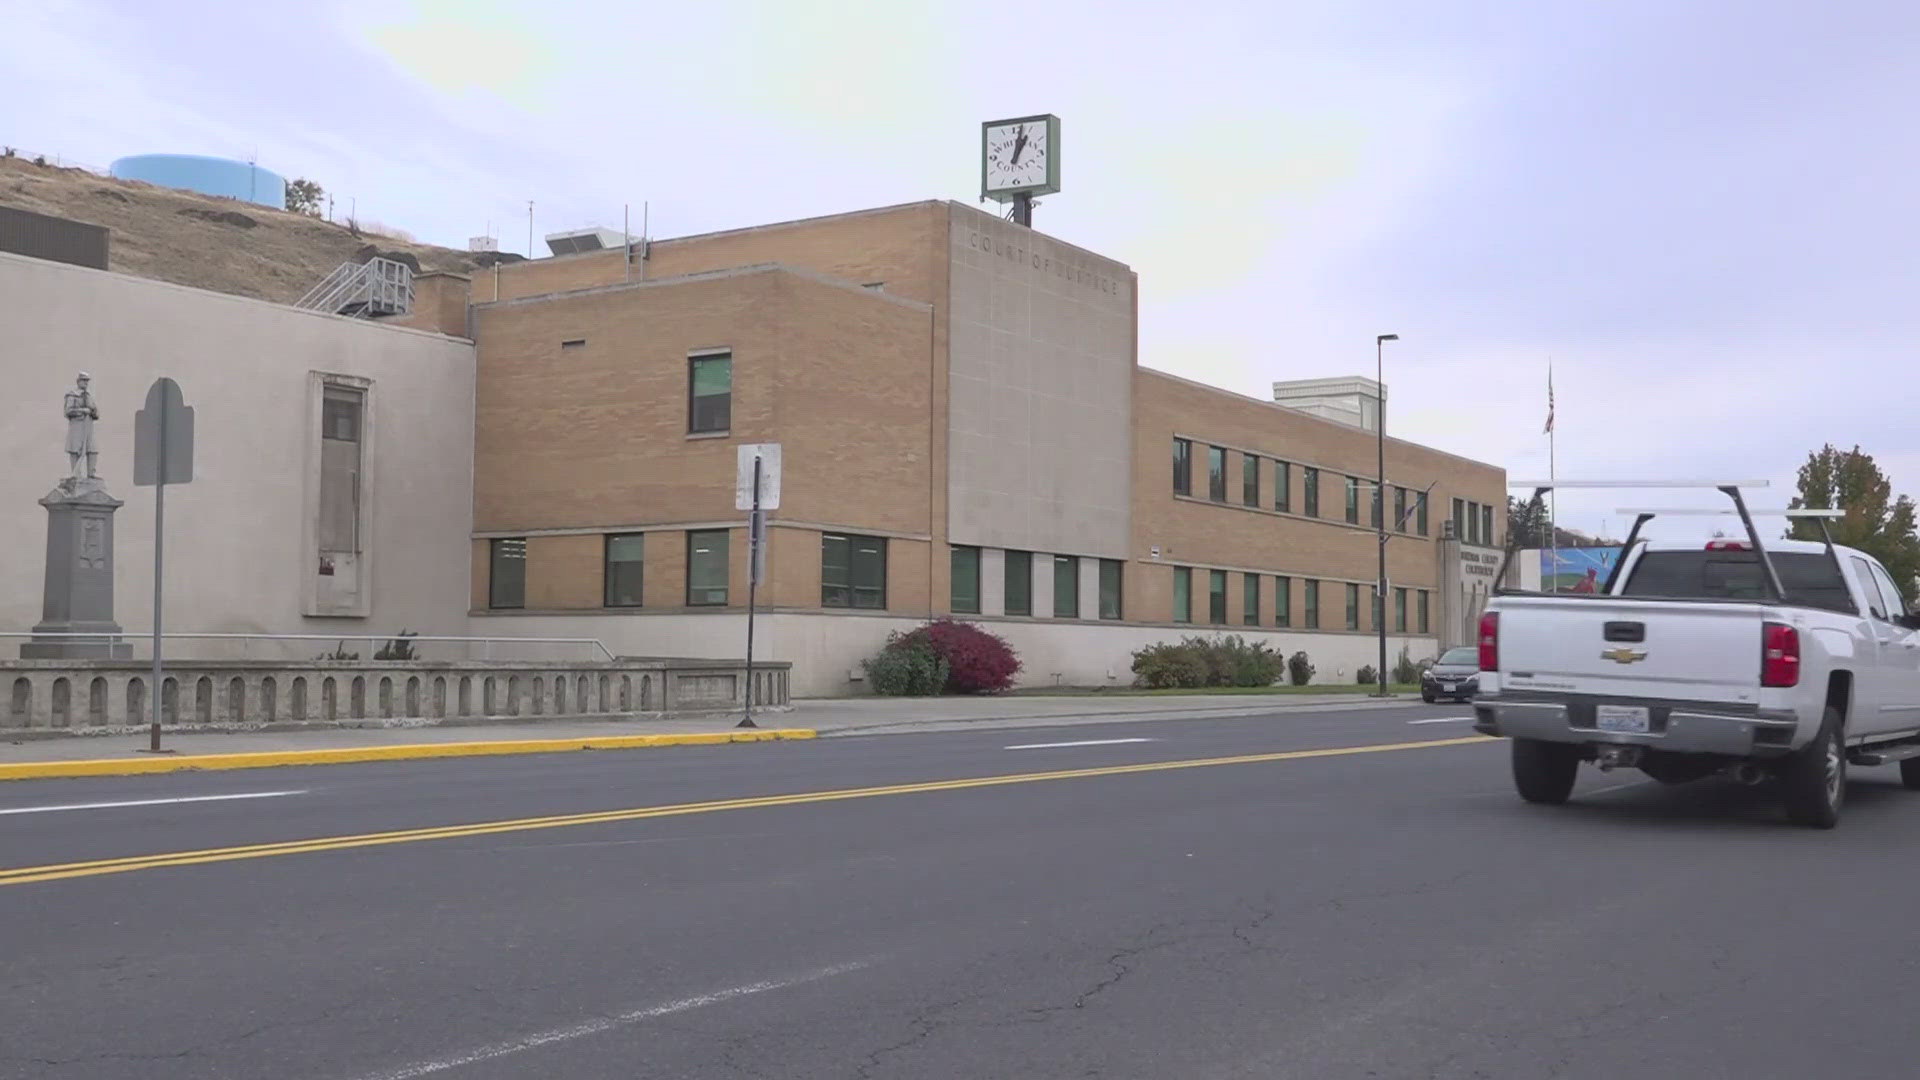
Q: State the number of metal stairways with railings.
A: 1